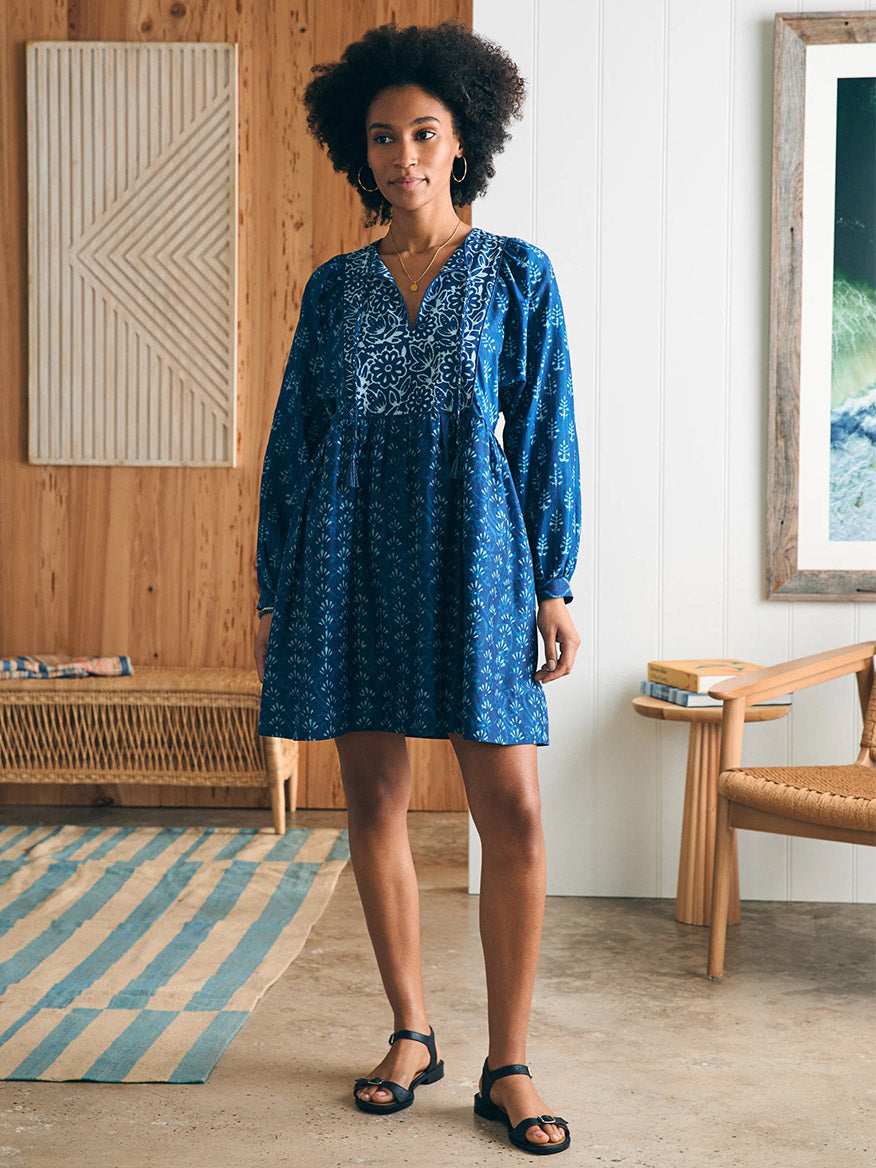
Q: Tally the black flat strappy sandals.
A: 2